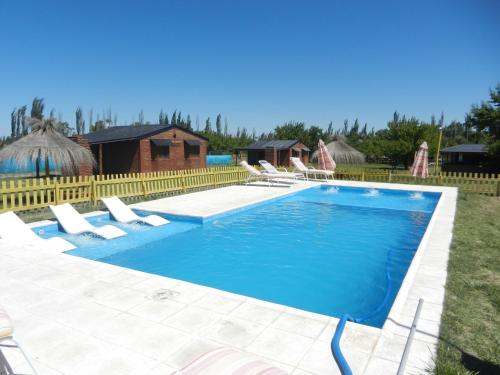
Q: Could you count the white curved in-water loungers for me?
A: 3